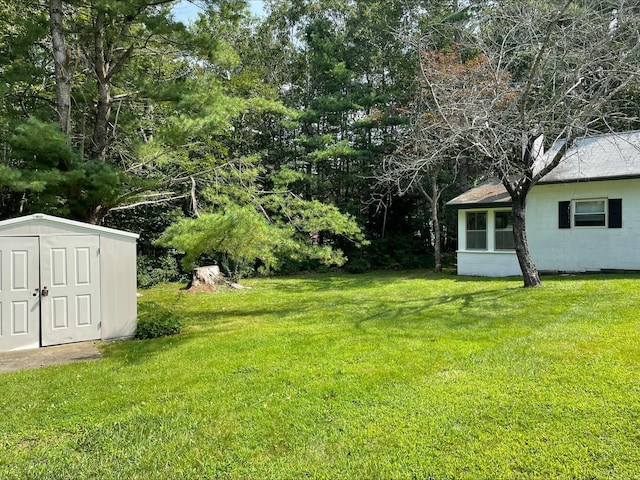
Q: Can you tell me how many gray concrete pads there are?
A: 1